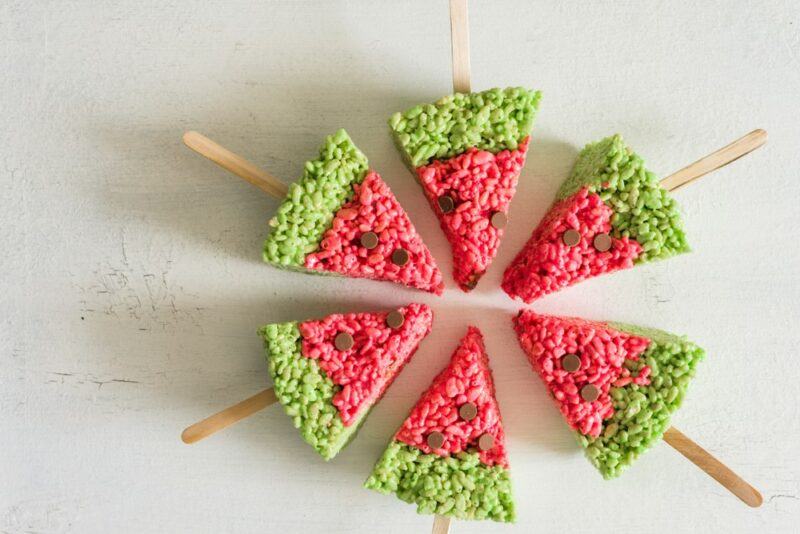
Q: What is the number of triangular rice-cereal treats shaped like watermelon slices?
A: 6